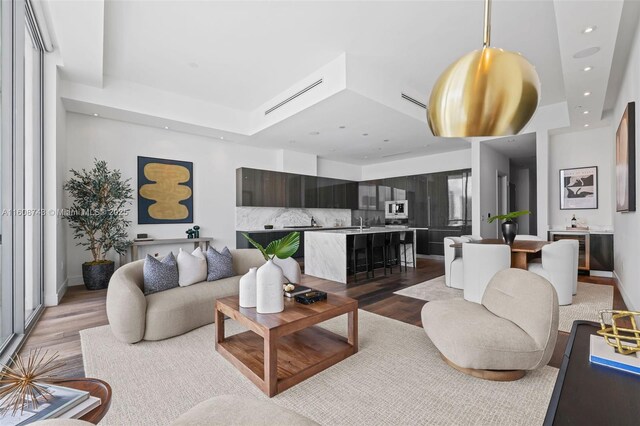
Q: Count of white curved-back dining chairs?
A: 6